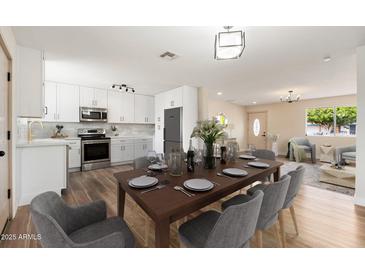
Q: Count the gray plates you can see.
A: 6